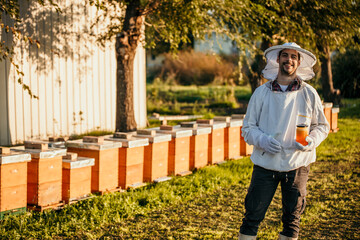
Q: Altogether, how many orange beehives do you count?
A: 13